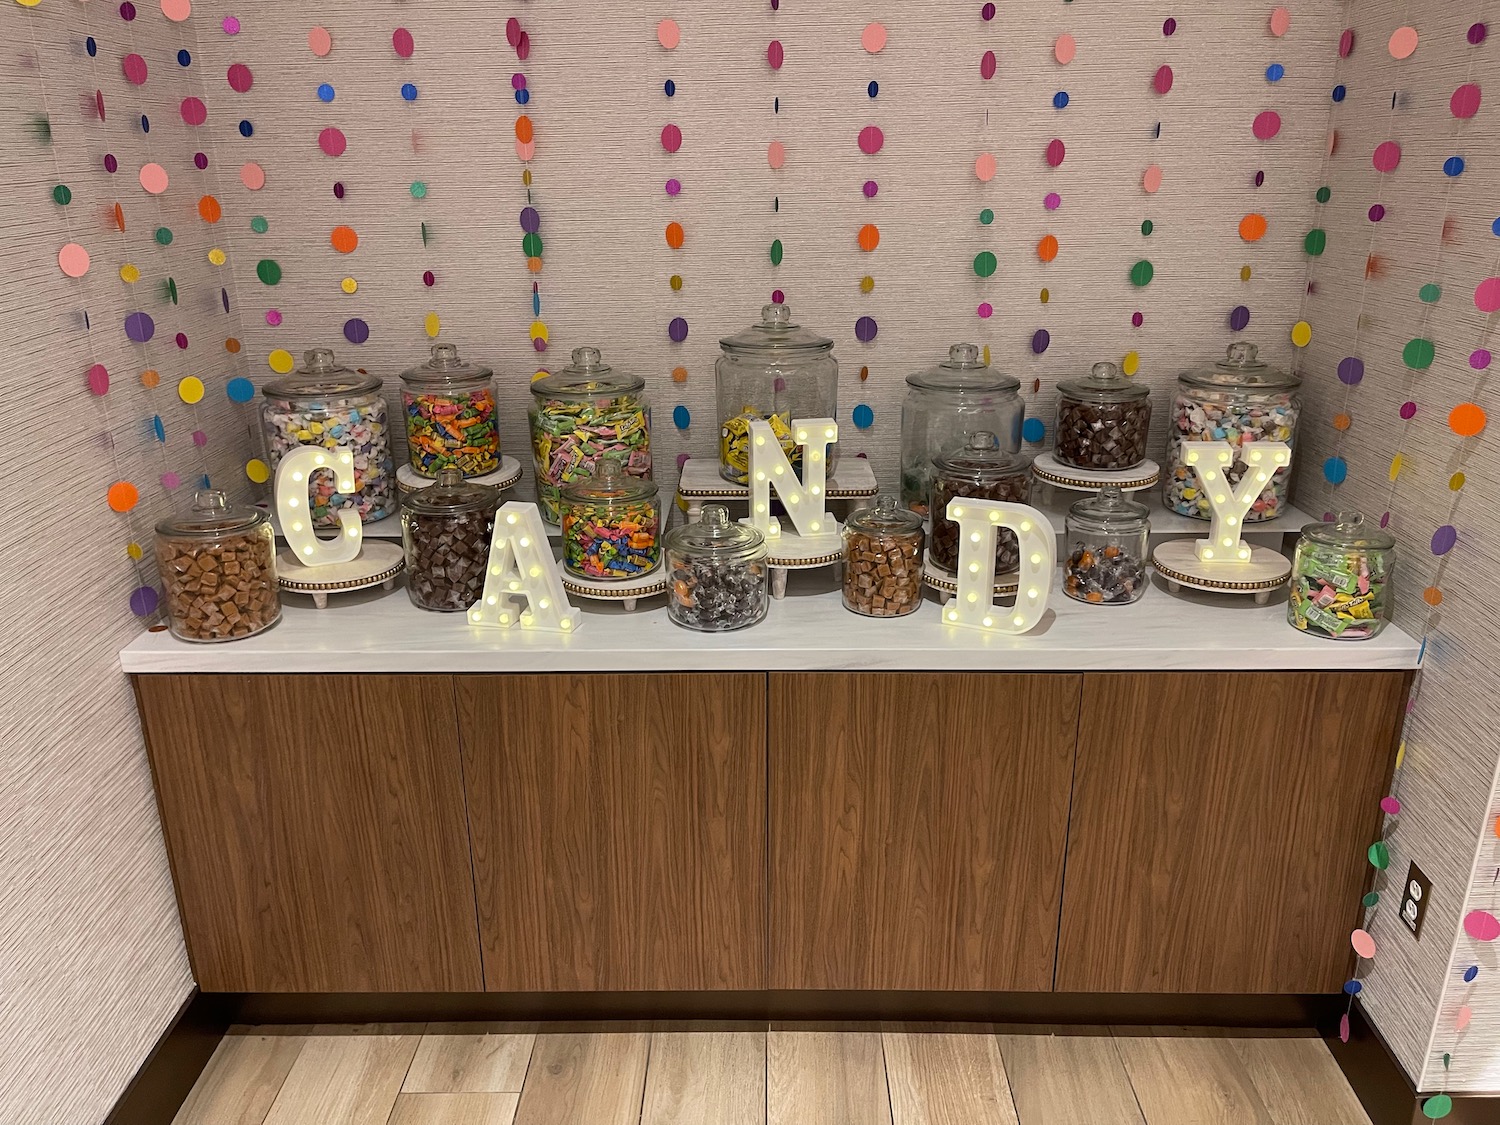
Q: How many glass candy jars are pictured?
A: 15